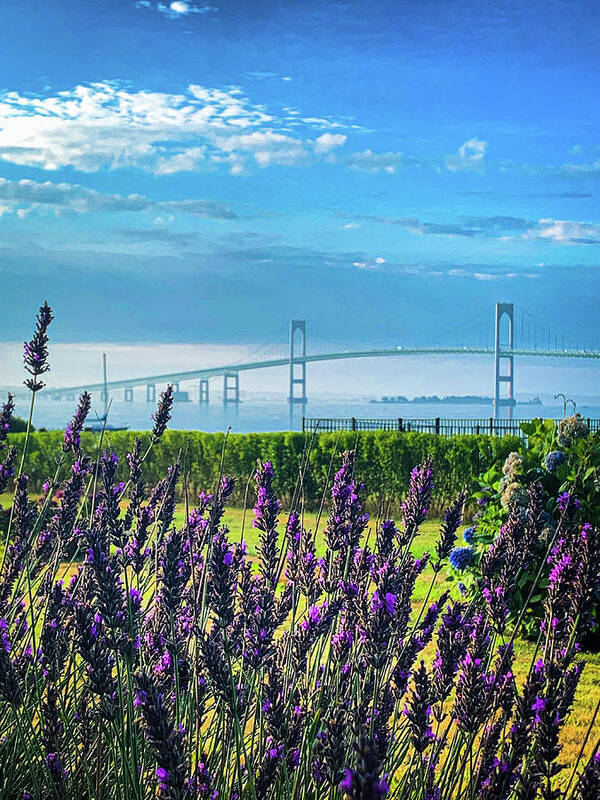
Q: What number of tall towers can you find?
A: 2